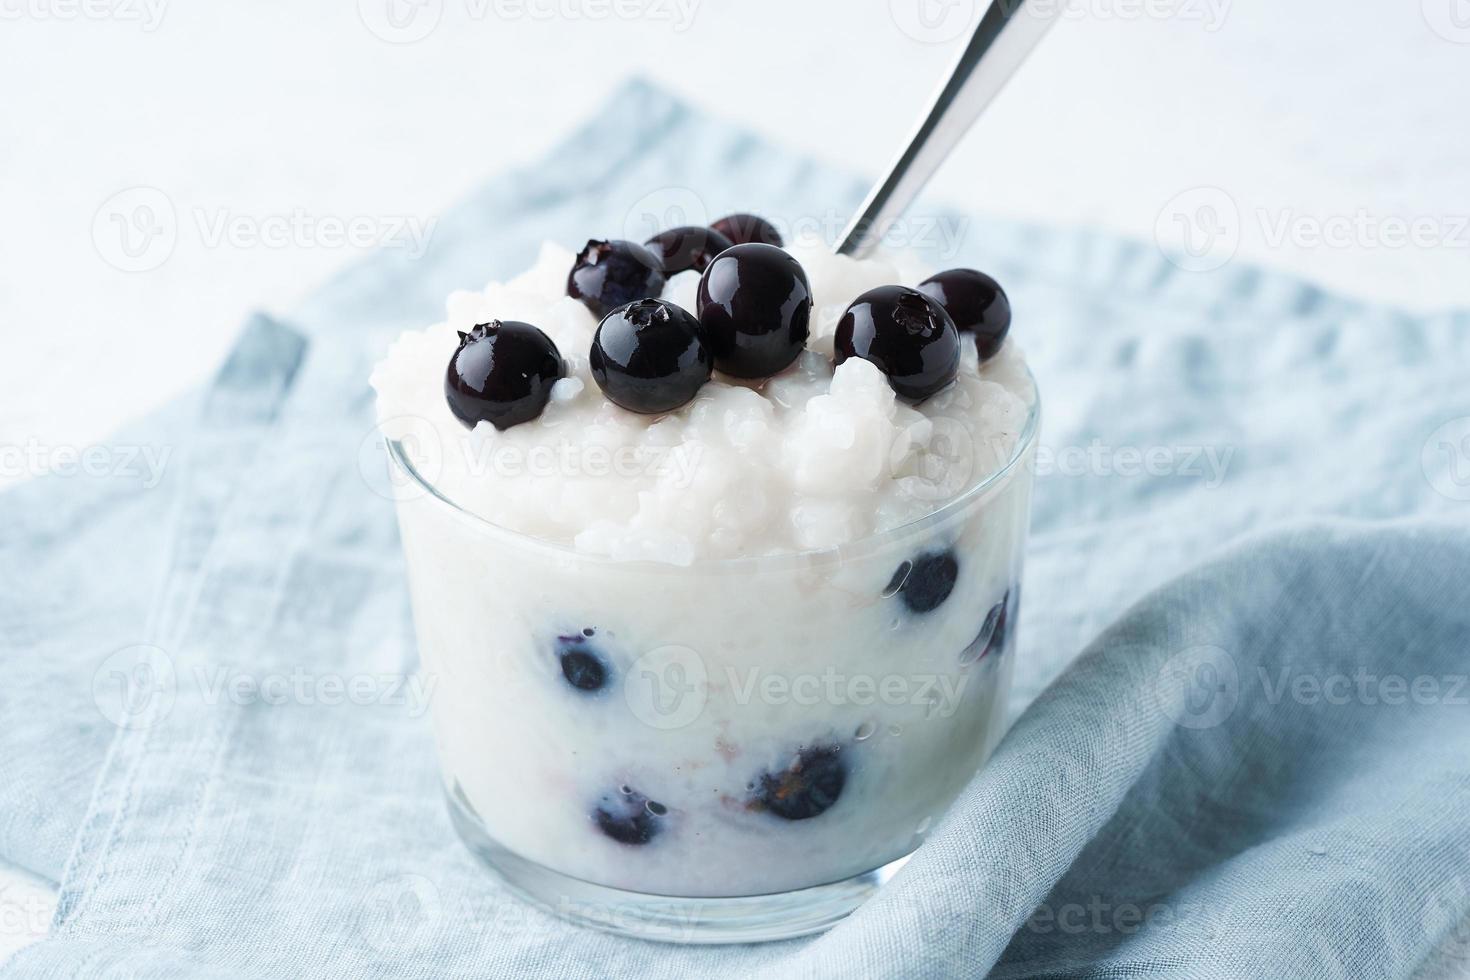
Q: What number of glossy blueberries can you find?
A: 8